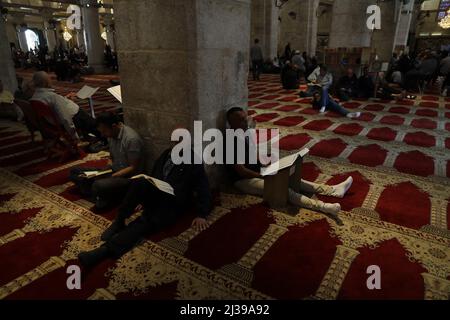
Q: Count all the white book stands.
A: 2